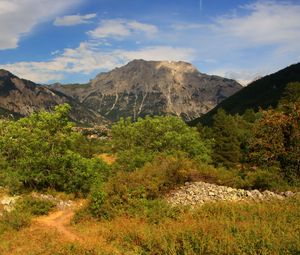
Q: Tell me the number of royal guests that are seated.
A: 0